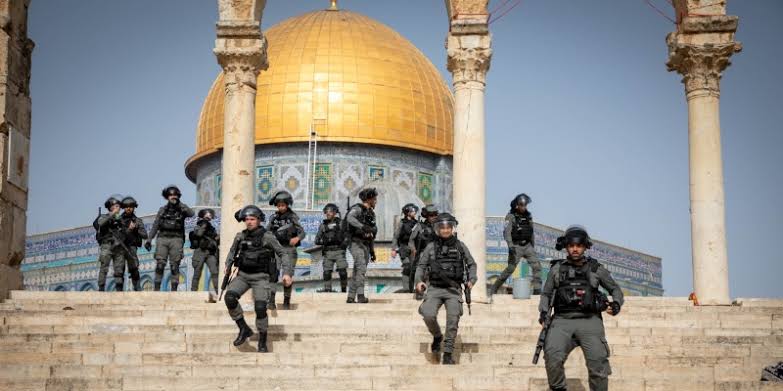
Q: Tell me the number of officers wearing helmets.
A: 13